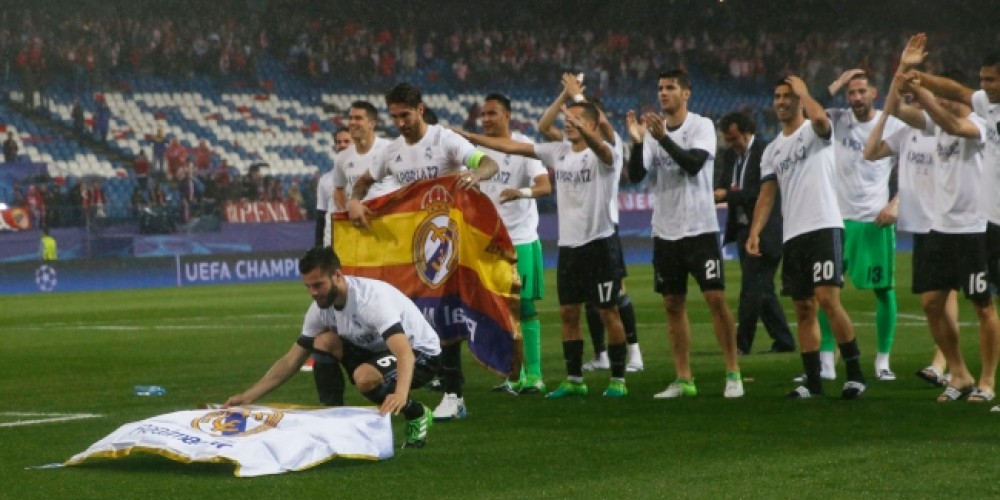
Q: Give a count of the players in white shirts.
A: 13